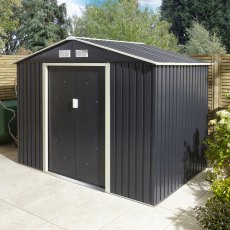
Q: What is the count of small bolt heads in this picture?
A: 8